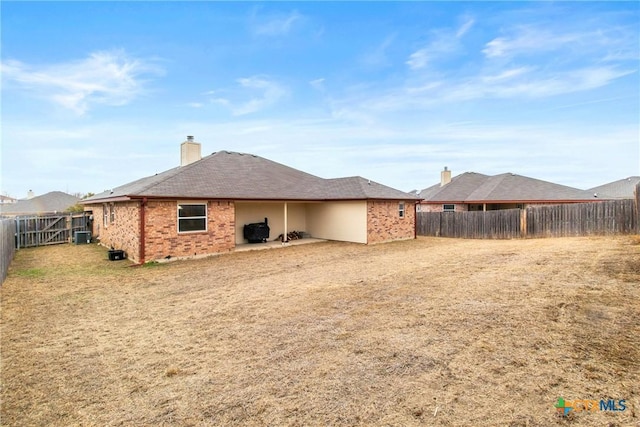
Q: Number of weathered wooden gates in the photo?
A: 1